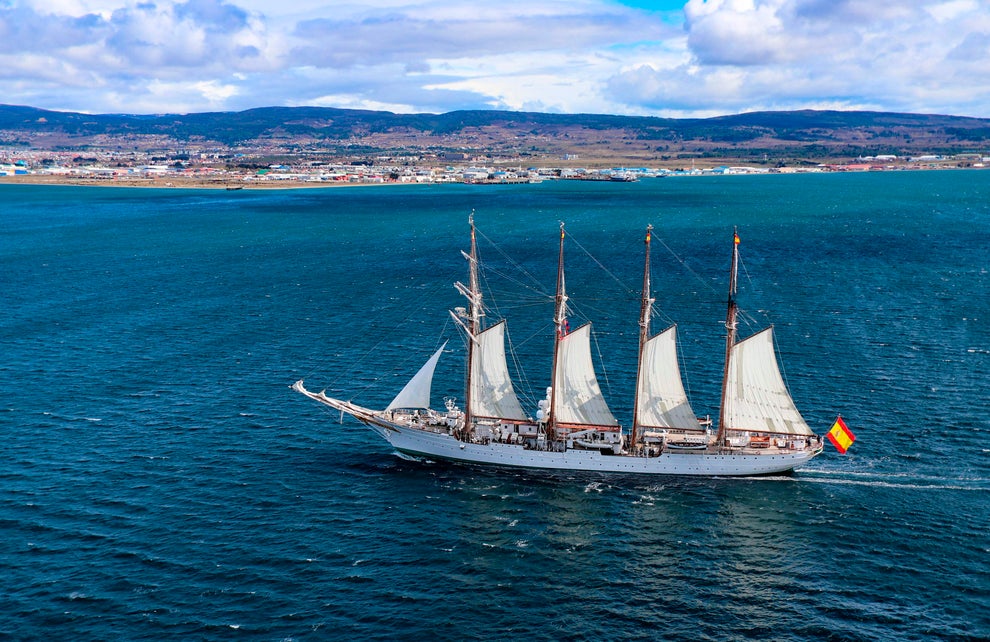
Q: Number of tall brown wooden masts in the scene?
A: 4